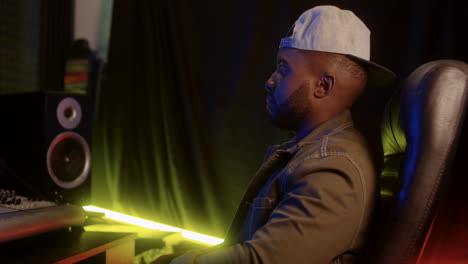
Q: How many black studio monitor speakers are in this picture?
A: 1